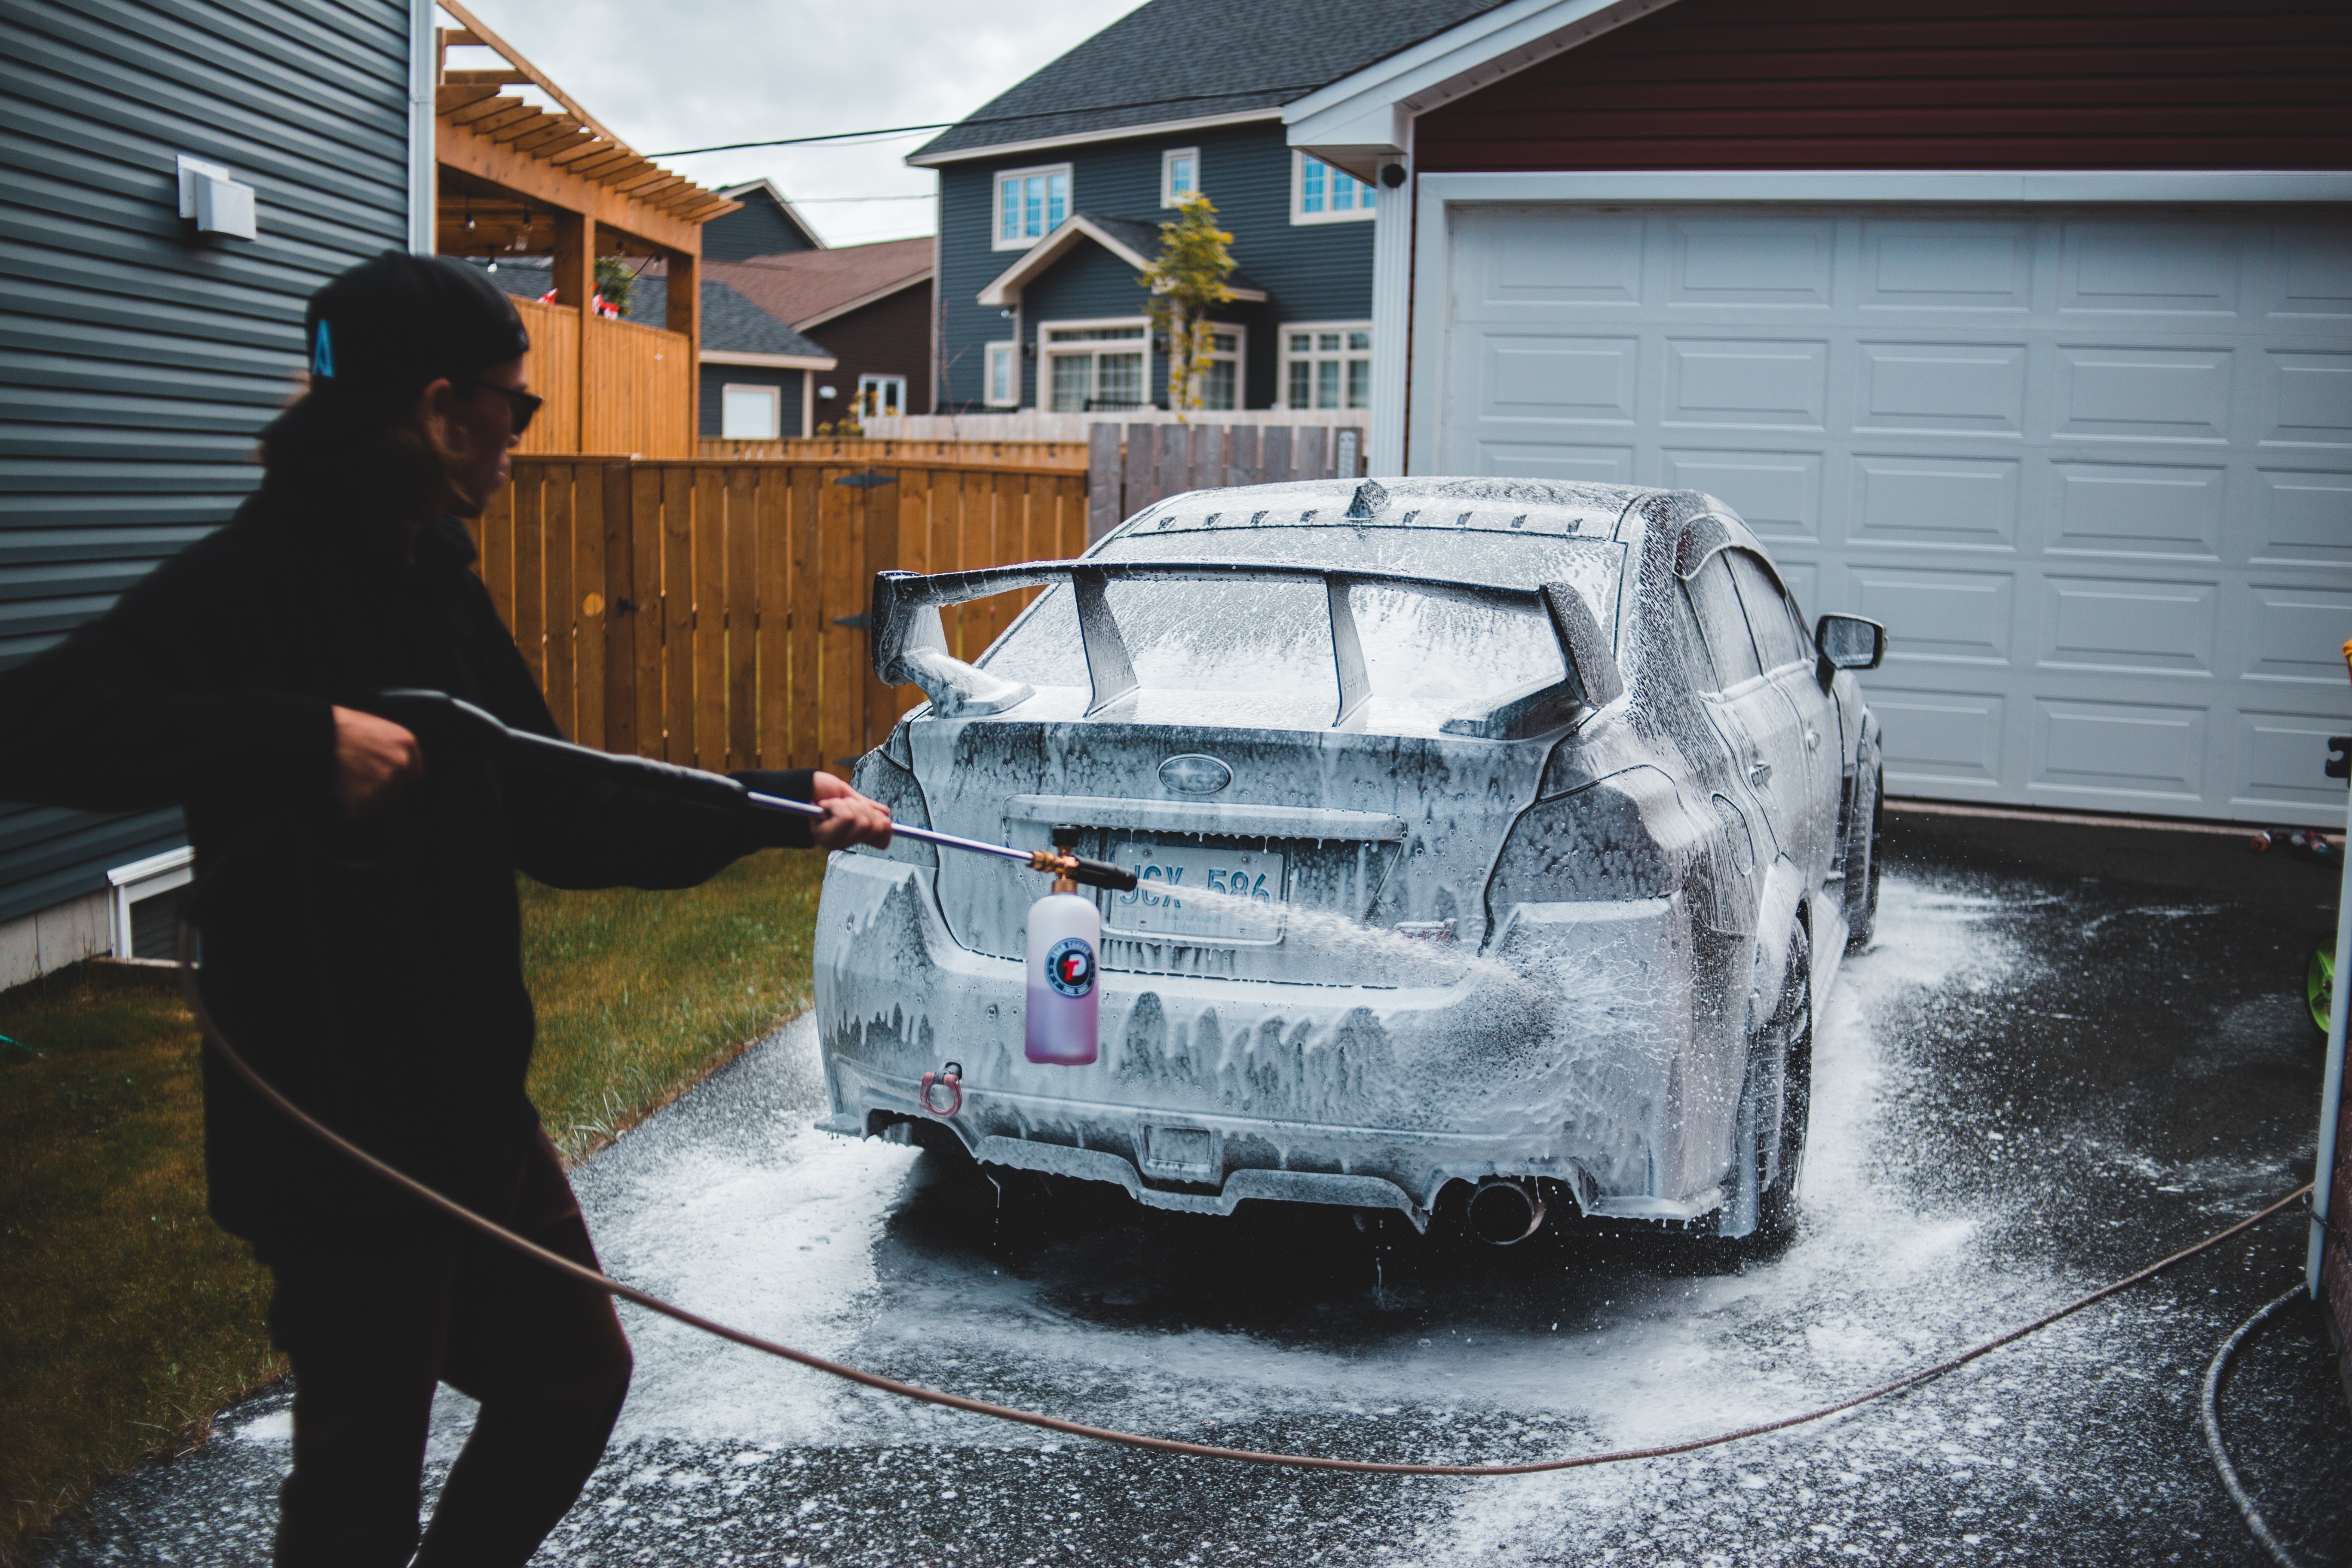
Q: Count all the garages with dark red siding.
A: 1